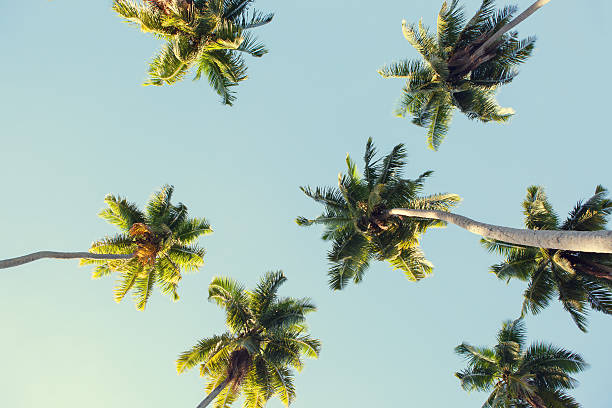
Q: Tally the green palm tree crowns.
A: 7